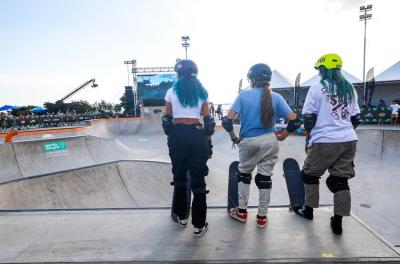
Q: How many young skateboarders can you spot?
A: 3